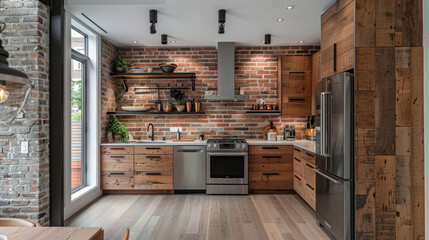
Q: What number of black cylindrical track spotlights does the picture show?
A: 4